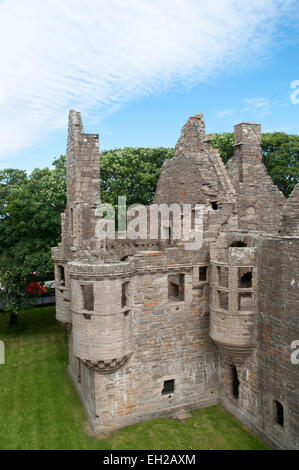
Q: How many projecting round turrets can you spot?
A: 3